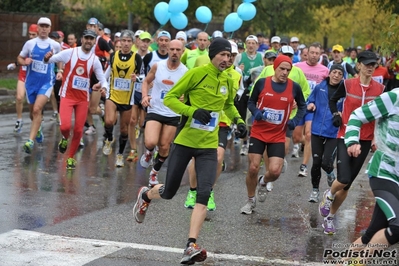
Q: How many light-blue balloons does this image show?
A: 7